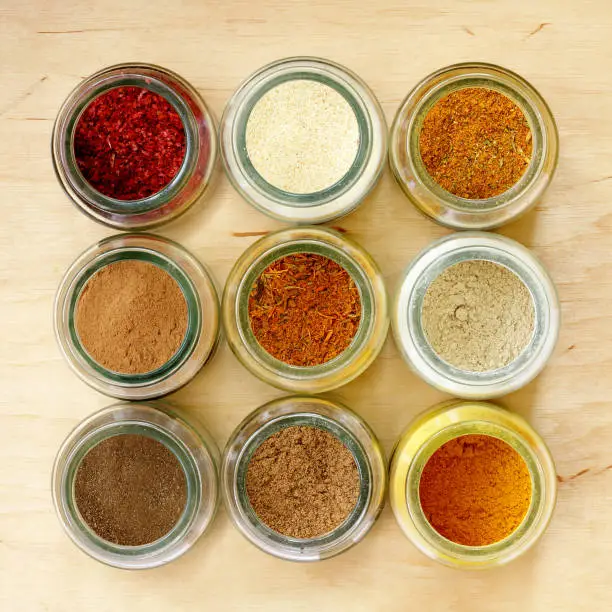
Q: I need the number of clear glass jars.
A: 9